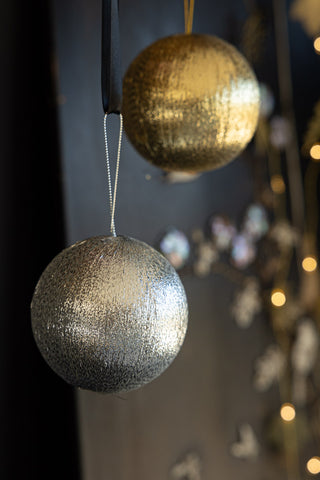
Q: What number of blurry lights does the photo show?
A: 7